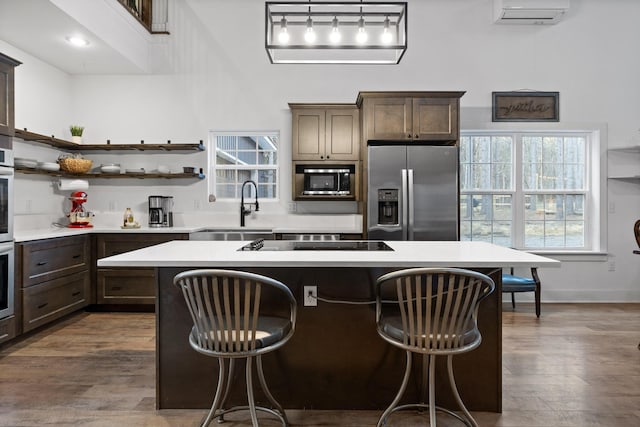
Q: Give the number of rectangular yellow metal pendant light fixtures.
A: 0